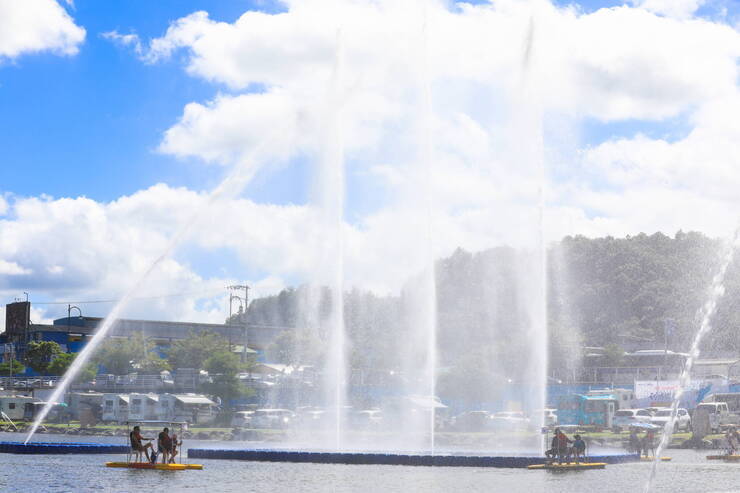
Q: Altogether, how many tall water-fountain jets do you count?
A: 5